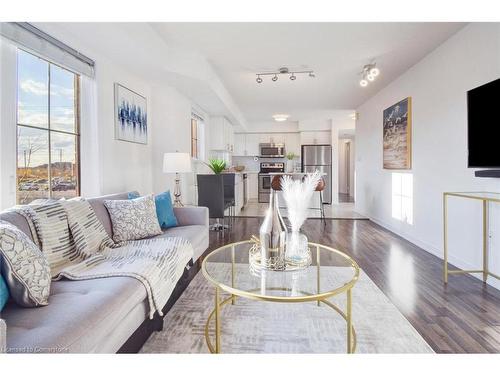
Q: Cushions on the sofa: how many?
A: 4